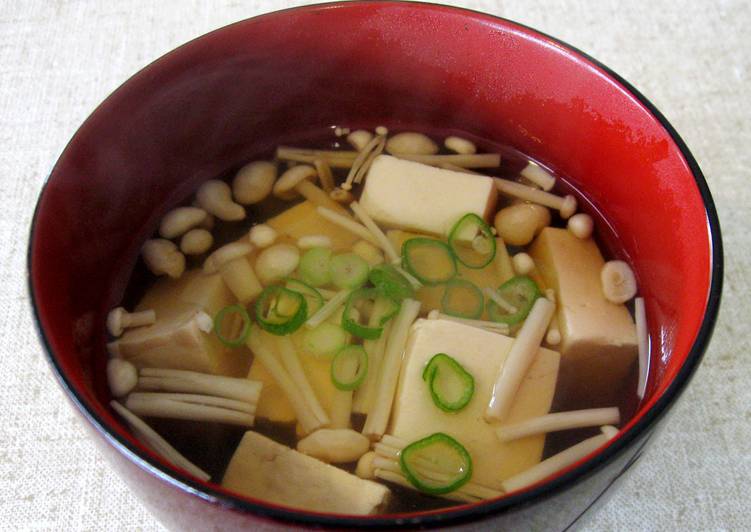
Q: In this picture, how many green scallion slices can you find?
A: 15